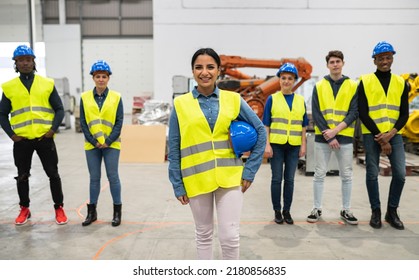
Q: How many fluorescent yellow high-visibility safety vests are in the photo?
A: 6